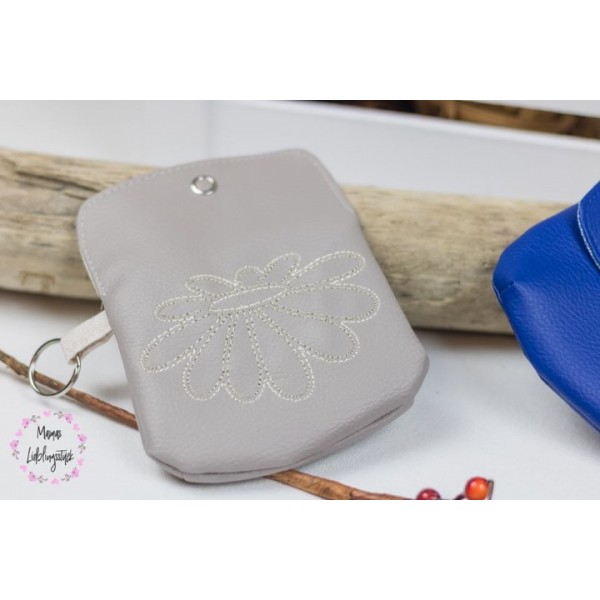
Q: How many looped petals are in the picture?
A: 11